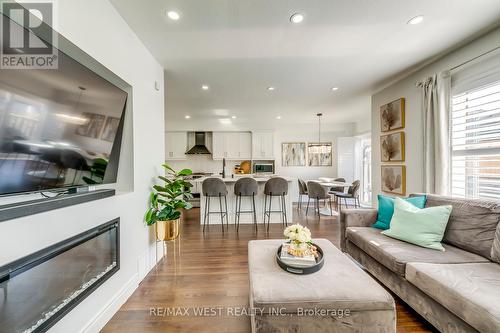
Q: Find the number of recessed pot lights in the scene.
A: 9